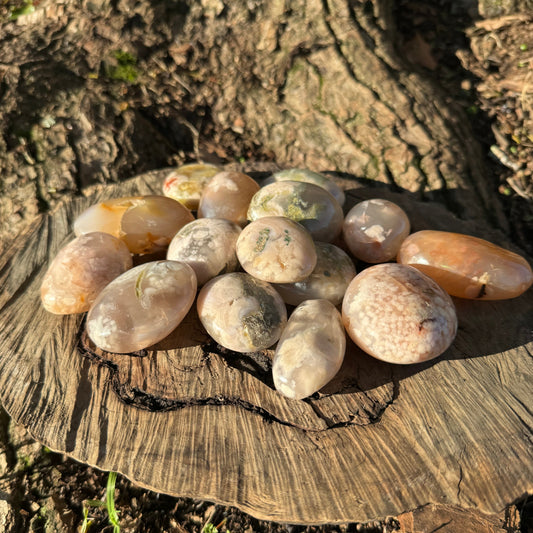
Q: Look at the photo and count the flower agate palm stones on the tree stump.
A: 15